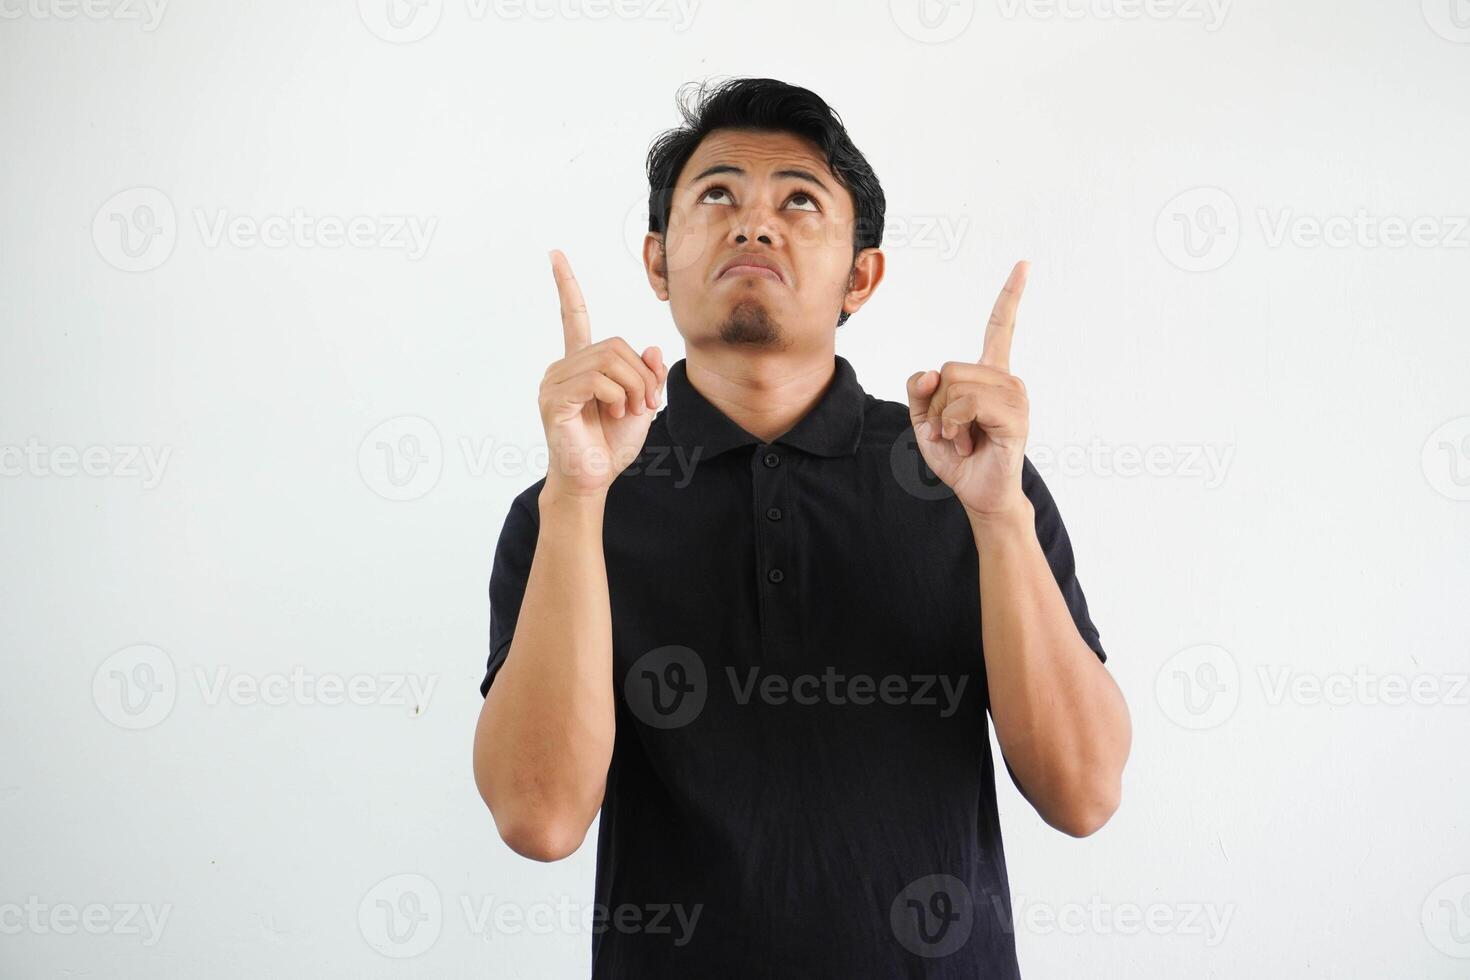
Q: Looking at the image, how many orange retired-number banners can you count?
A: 0